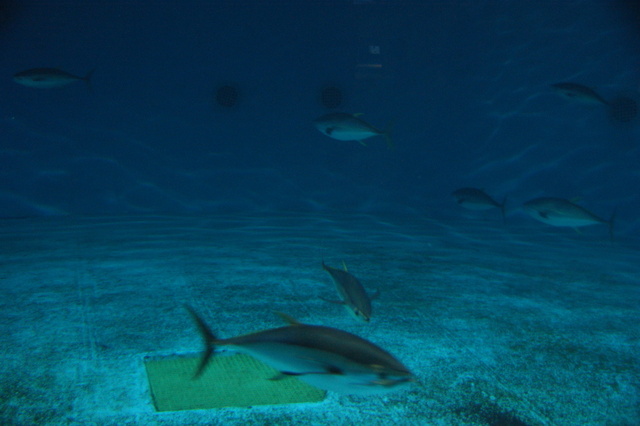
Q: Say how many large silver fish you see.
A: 7